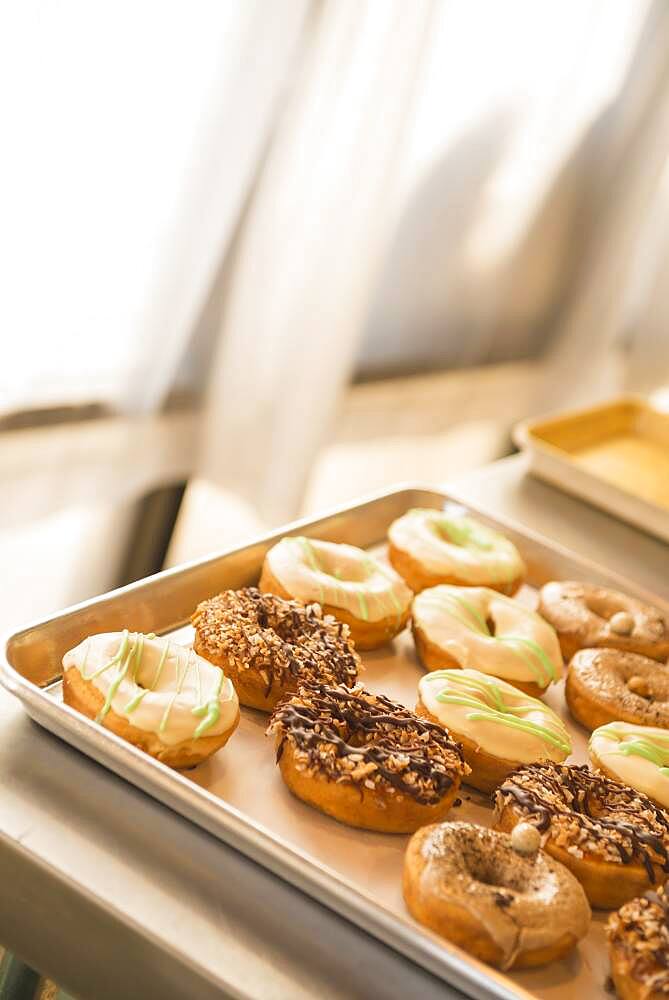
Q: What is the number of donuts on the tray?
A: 13